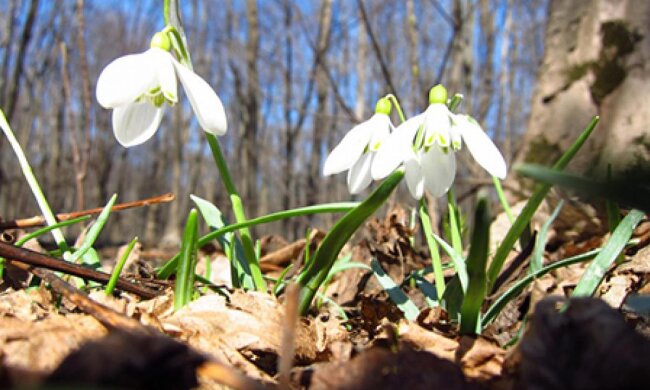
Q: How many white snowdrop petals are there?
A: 9